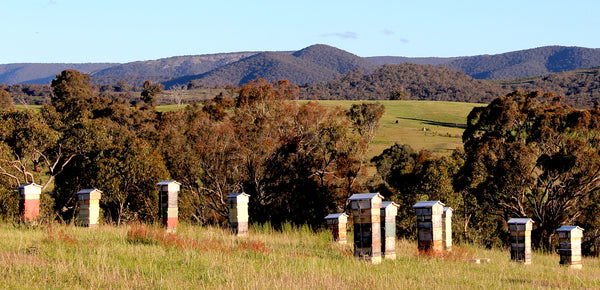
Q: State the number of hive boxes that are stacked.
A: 11